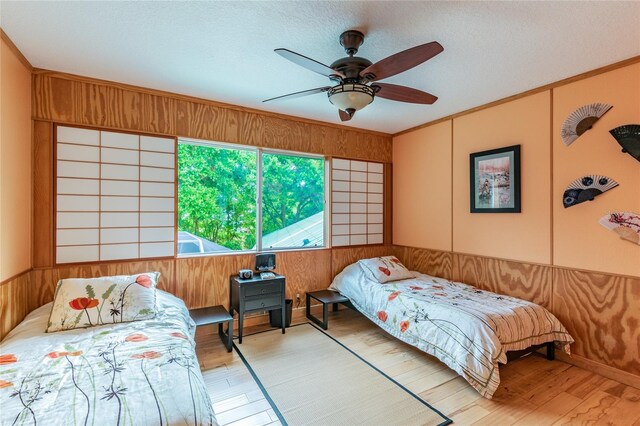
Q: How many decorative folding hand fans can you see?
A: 4